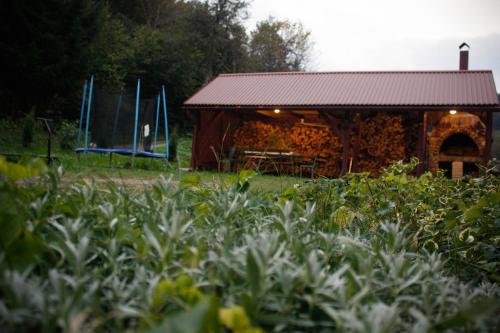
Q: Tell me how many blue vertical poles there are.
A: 5